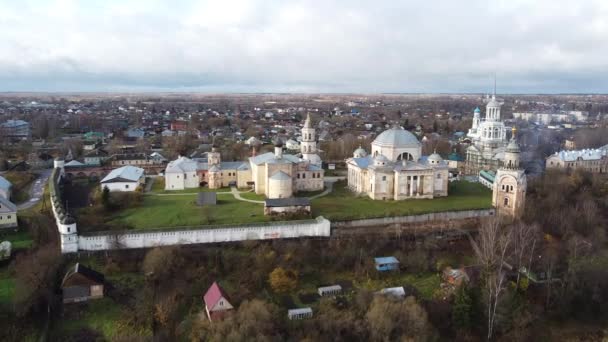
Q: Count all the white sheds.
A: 3